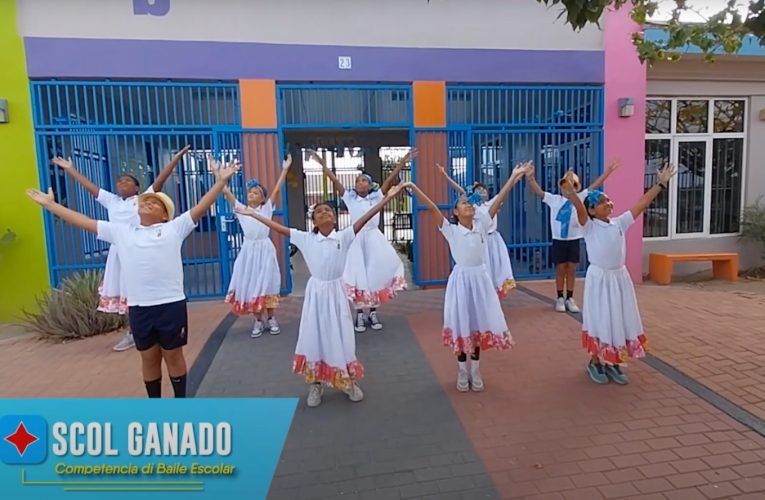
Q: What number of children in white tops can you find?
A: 9